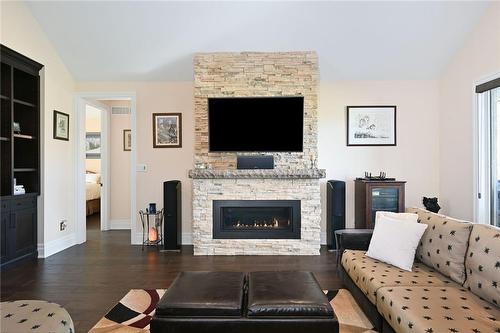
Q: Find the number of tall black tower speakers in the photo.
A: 2